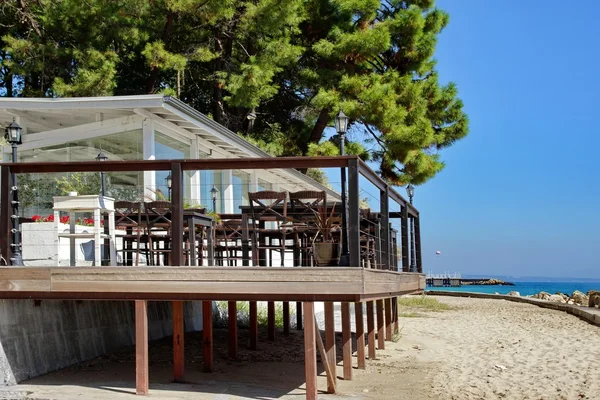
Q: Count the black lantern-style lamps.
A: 6